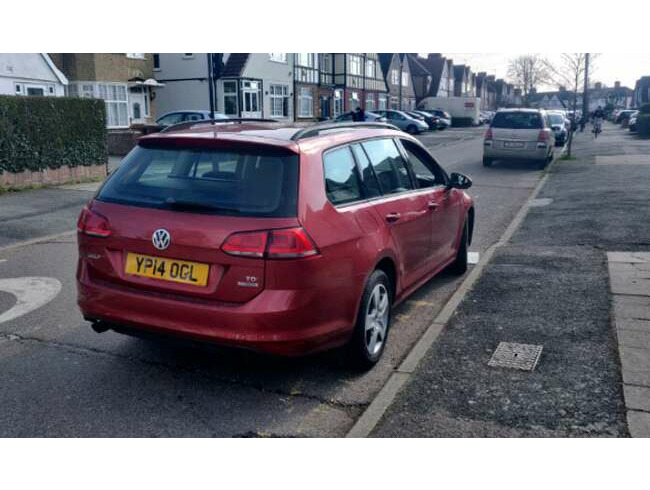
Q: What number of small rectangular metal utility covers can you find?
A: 1